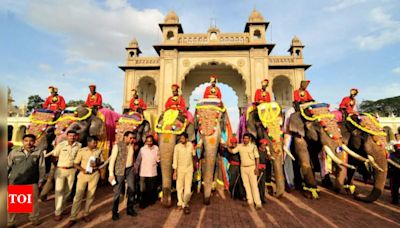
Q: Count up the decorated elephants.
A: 8